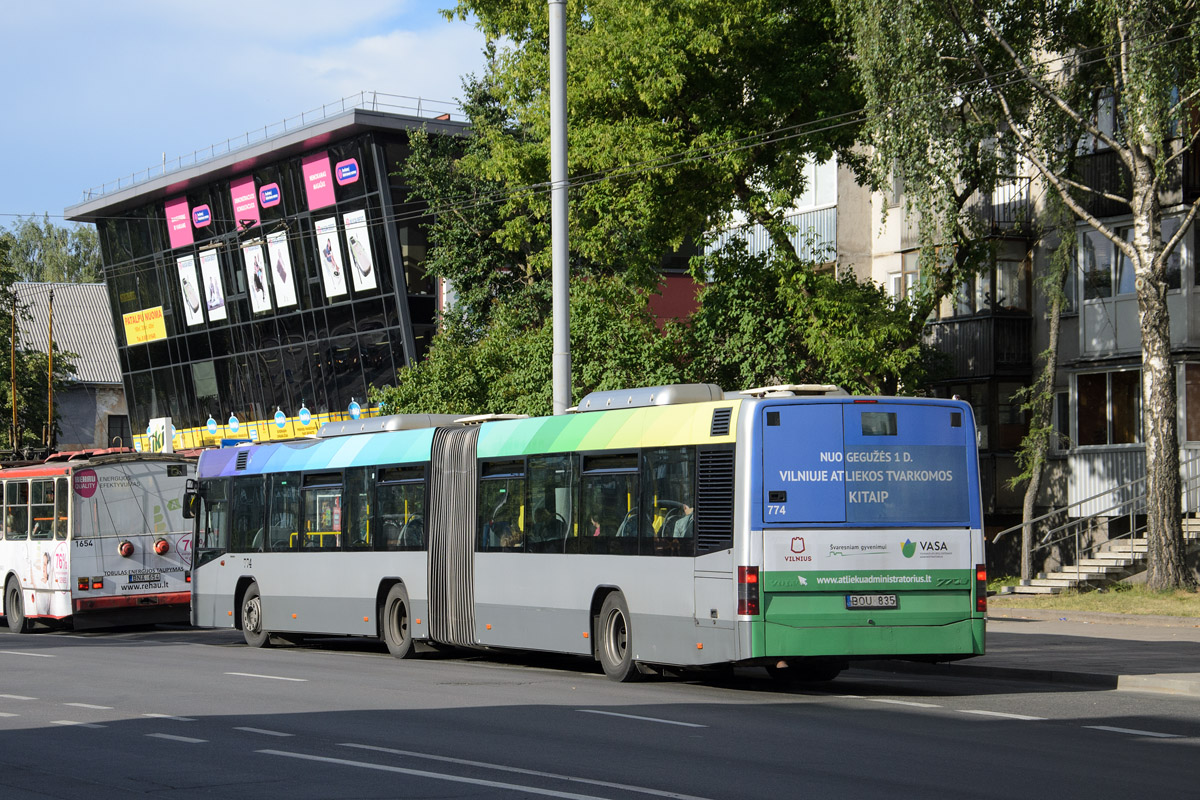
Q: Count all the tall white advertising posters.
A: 6